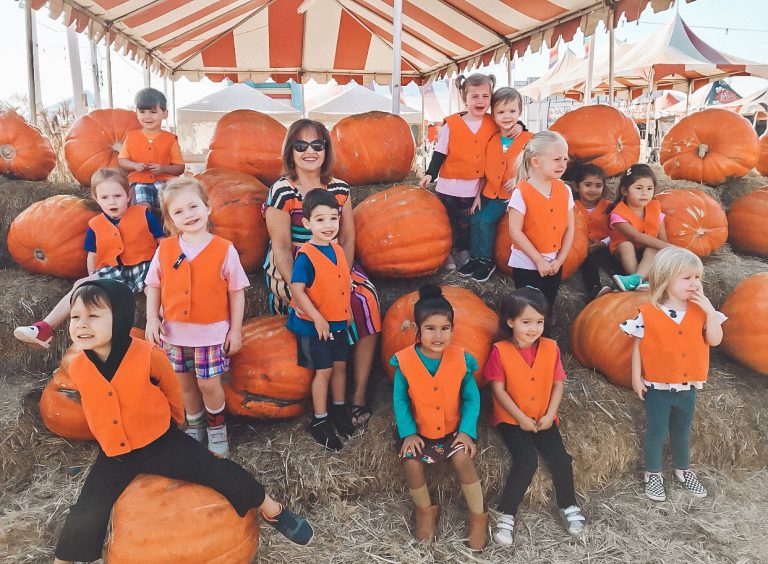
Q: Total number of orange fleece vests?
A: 13